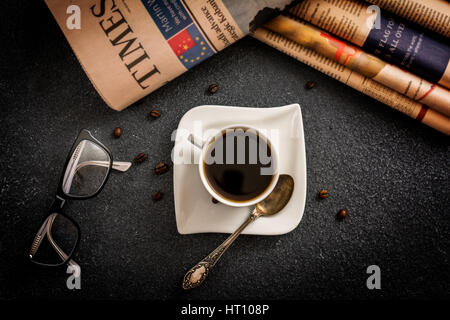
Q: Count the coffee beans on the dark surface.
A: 9